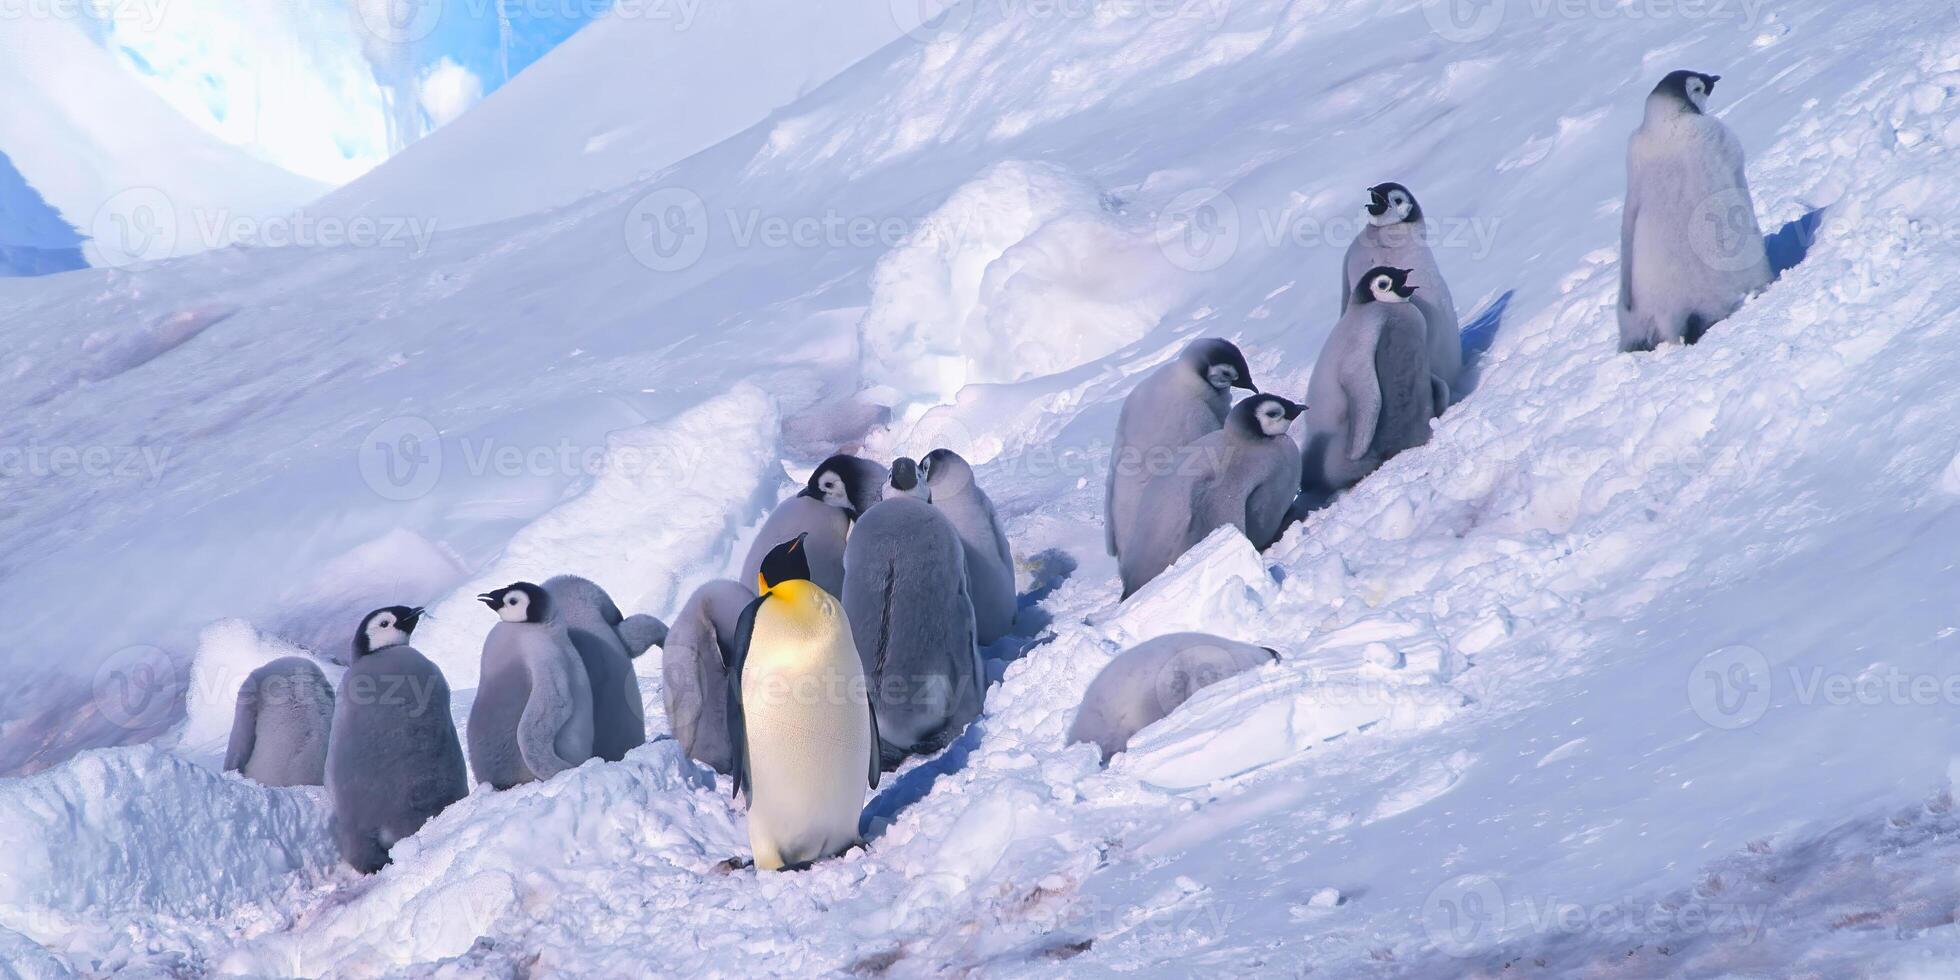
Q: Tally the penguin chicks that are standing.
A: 13